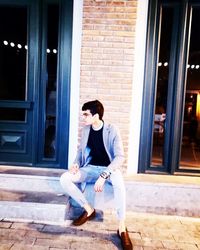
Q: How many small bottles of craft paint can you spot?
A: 0